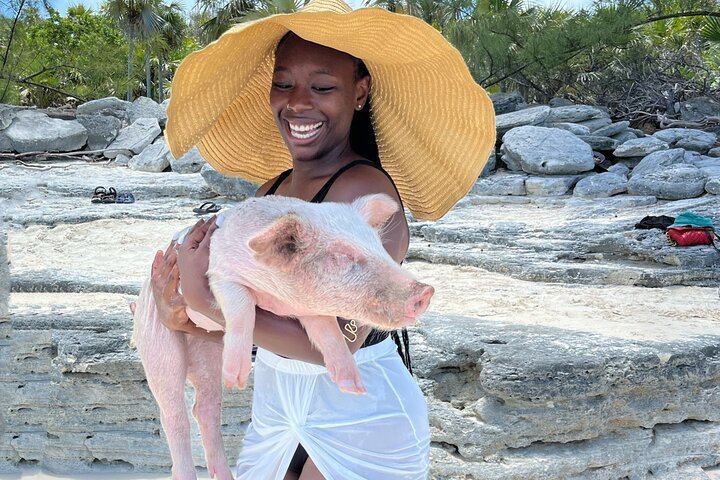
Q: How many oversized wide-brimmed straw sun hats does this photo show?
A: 1